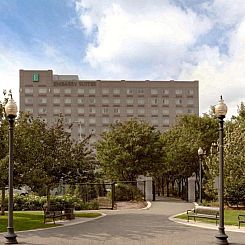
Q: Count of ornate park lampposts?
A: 3